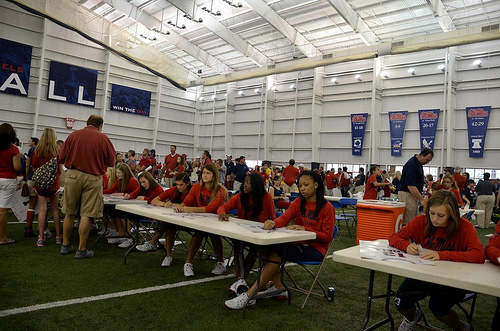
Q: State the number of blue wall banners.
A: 7